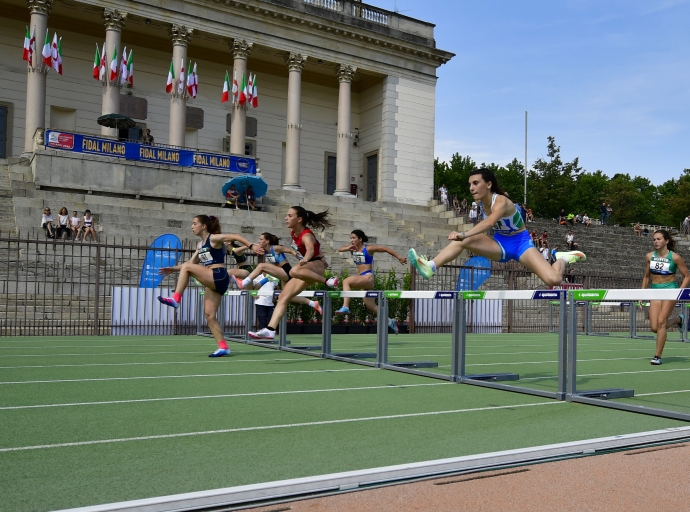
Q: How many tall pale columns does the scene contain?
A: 6